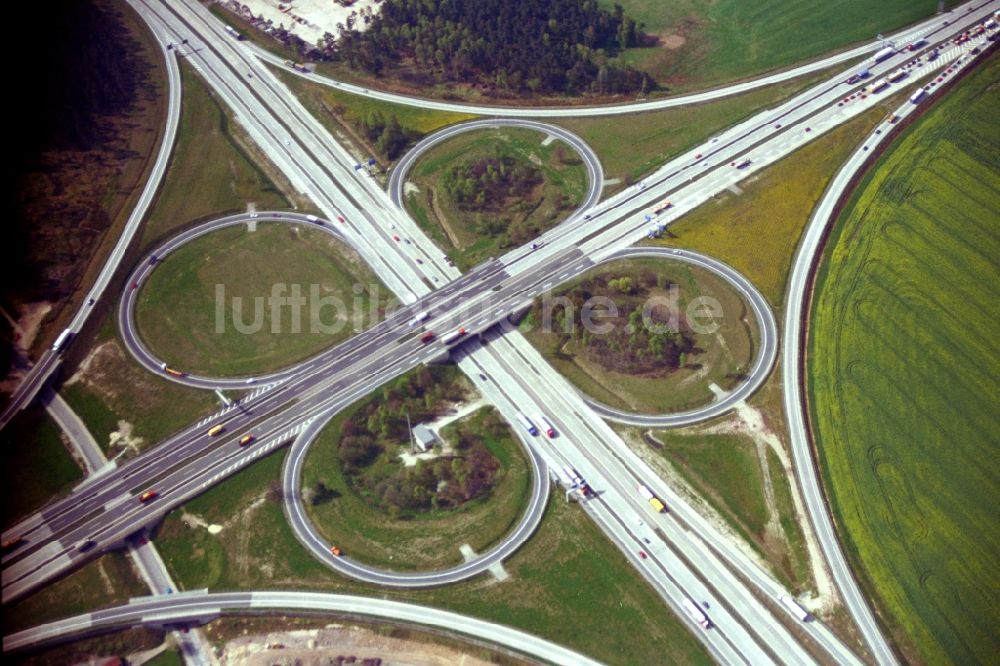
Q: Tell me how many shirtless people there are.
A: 0